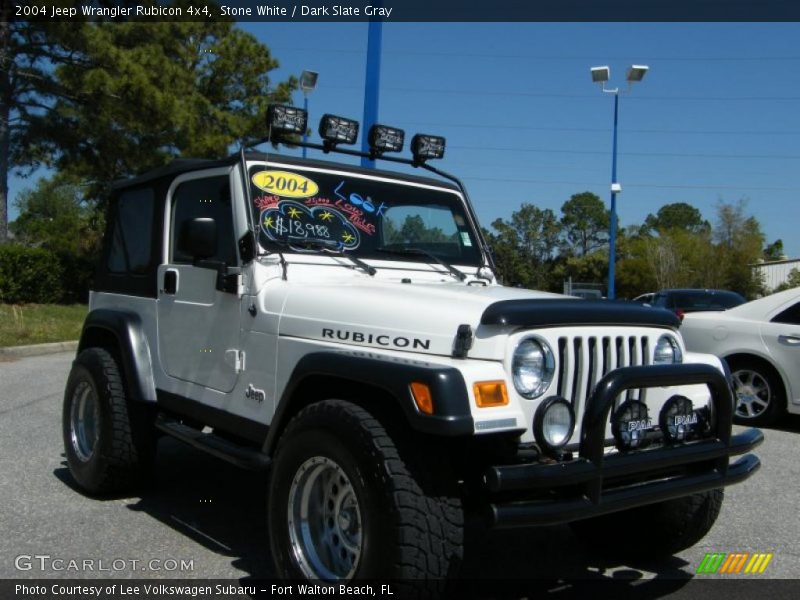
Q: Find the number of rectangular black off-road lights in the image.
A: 4